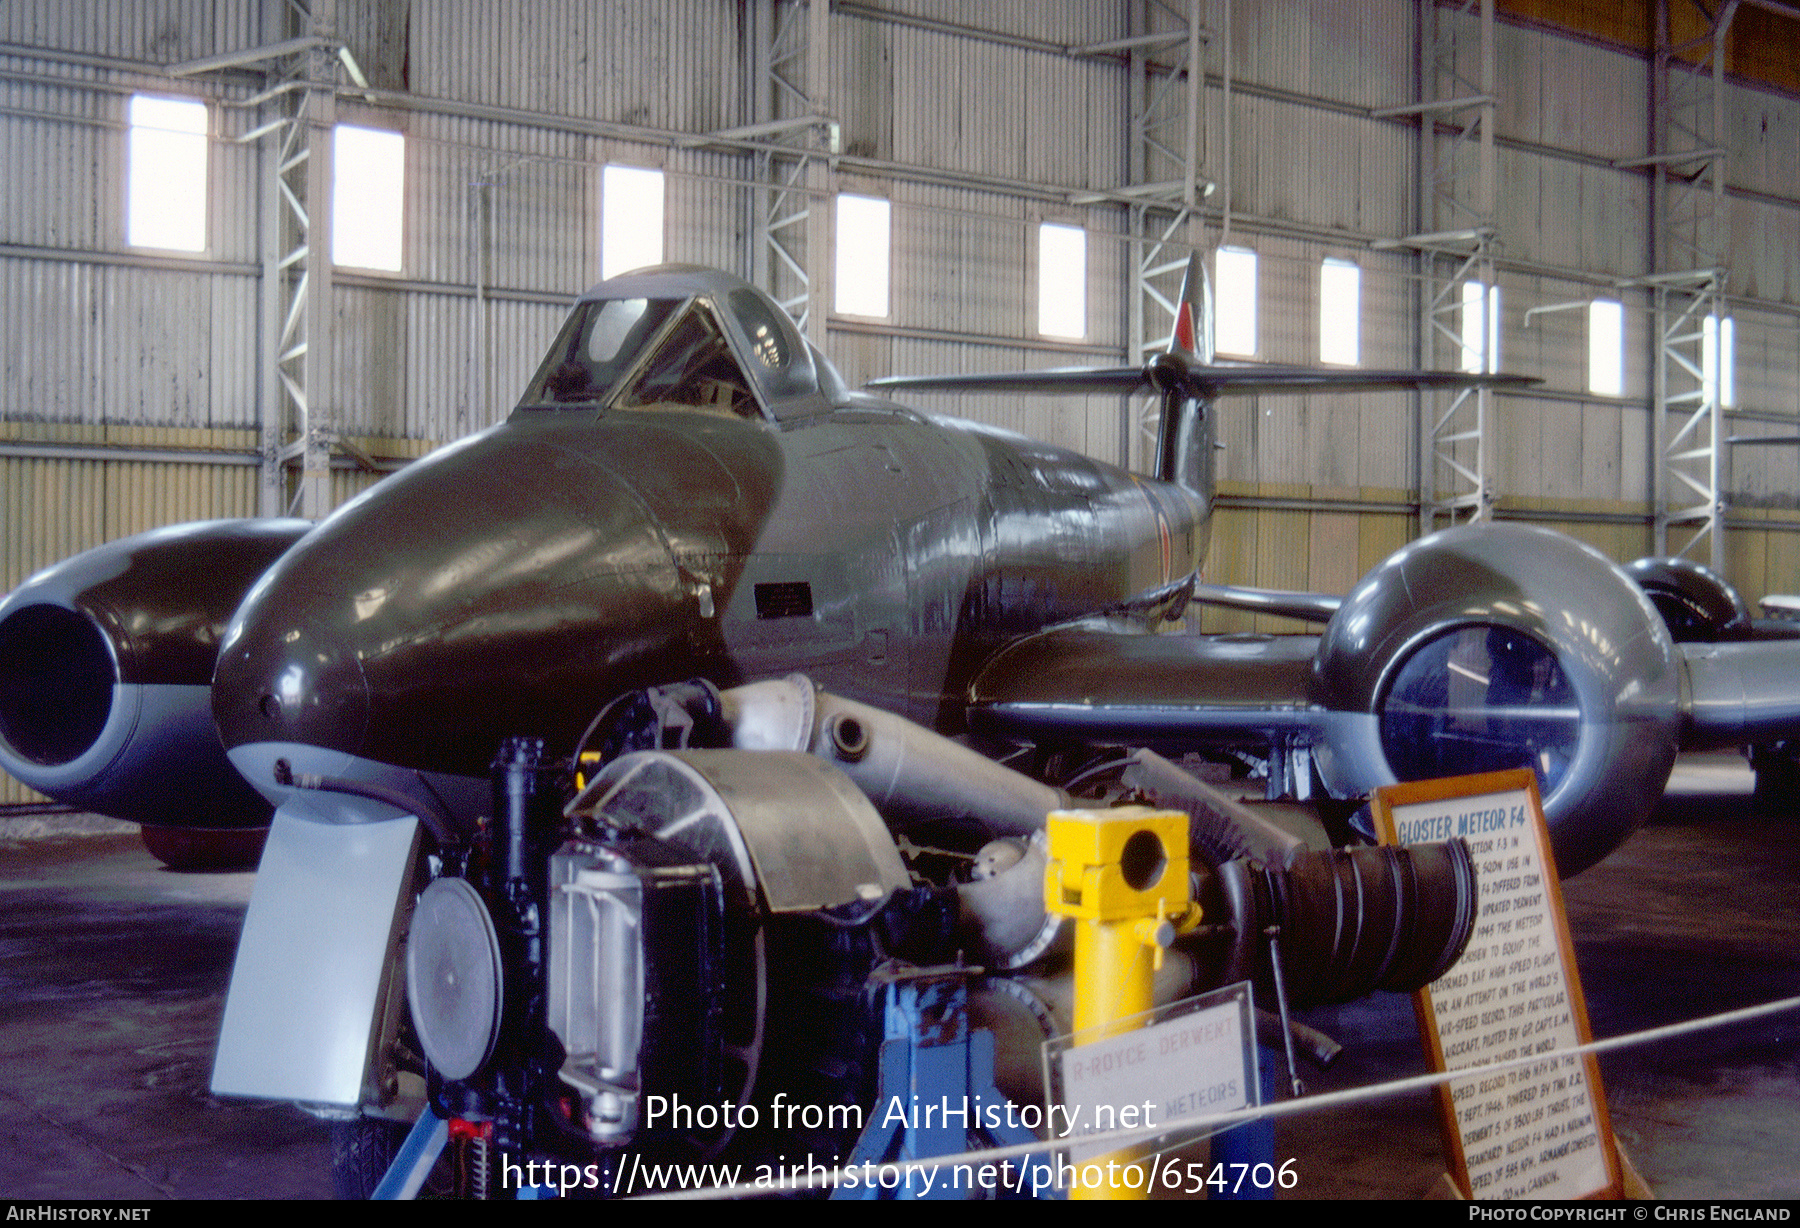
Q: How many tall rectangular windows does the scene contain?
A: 10